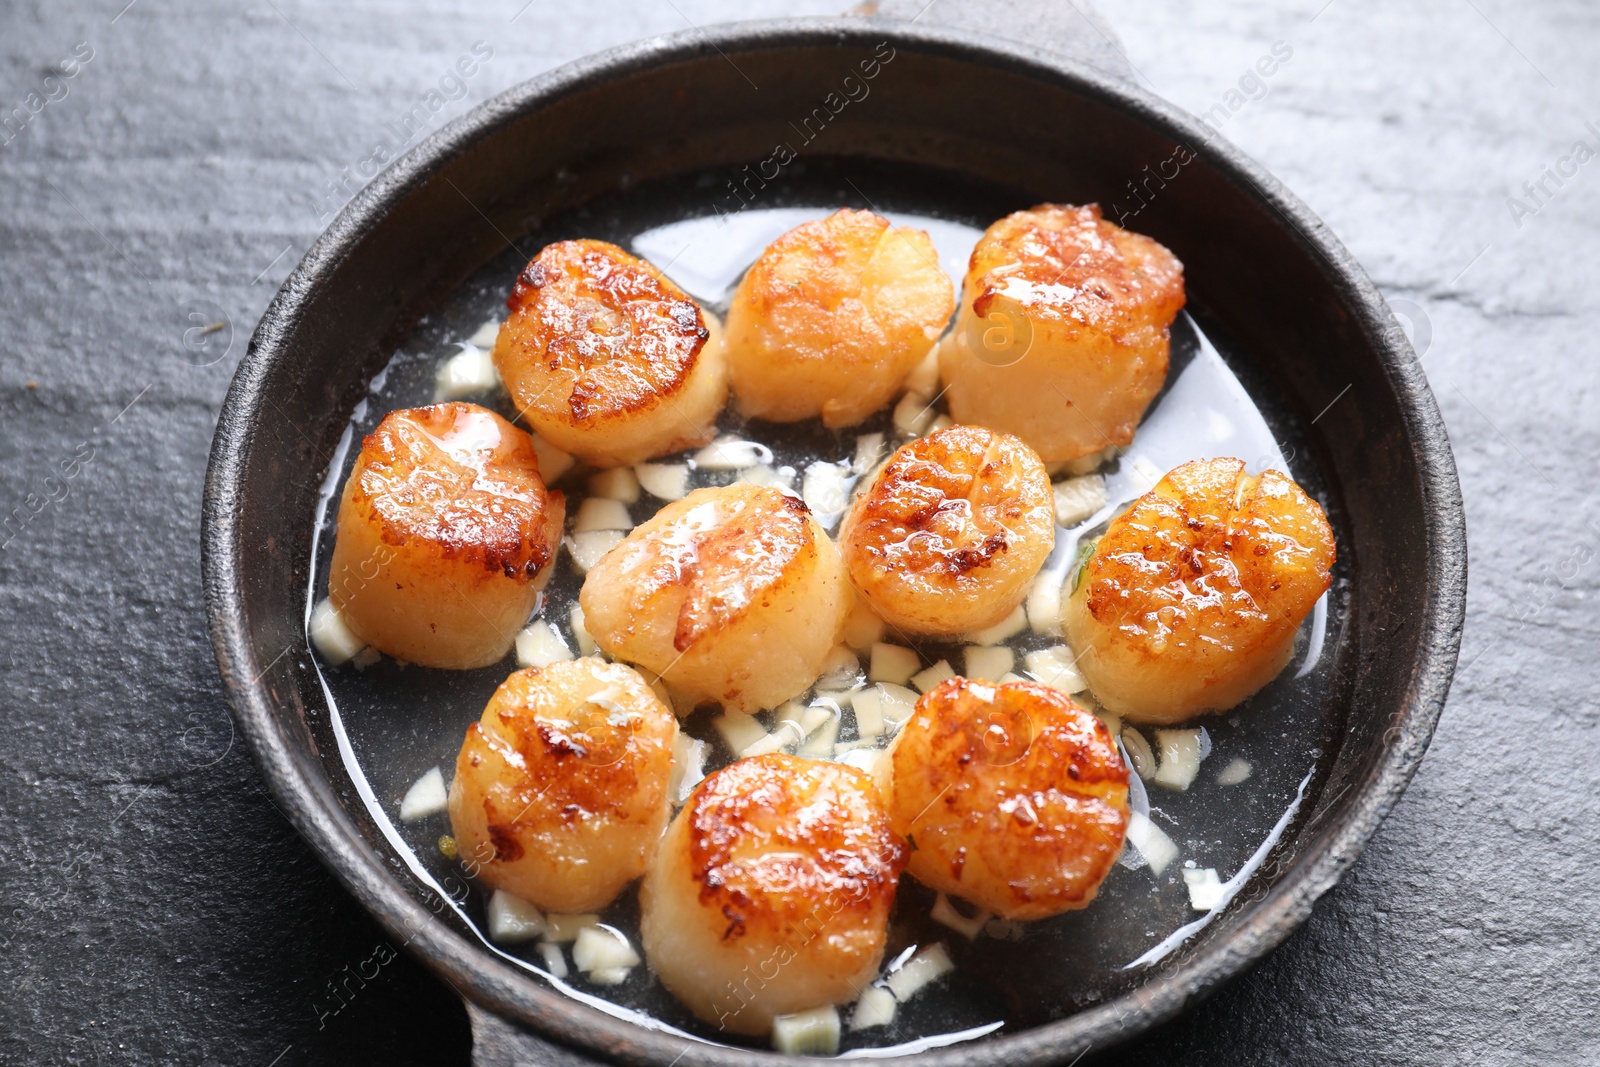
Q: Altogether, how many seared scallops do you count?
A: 10